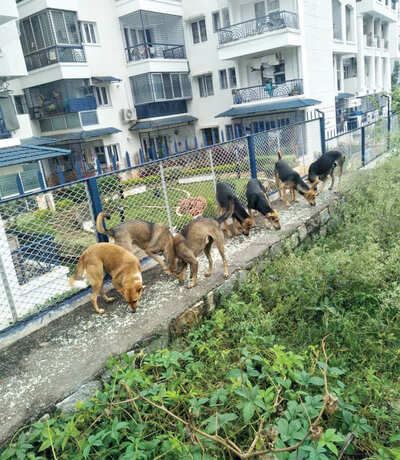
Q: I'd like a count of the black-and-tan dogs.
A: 4